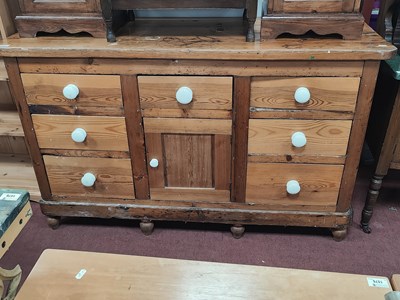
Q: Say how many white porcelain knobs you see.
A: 8